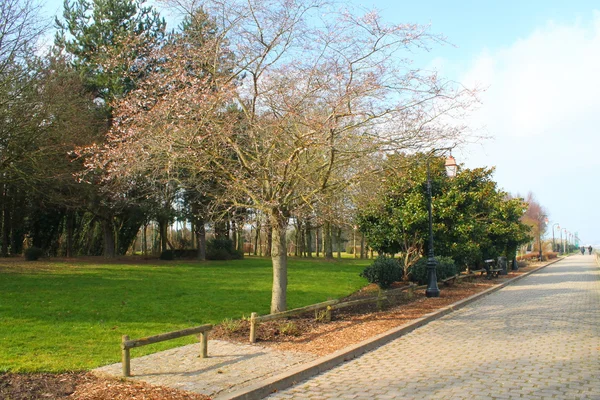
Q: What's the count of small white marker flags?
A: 0